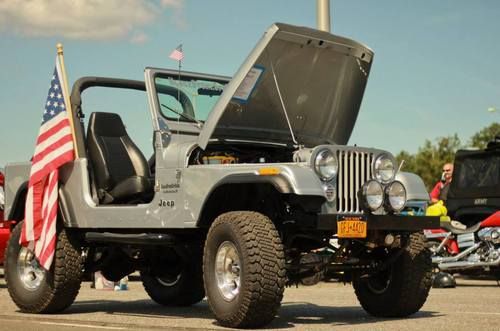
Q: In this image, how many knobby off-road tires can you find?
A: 4